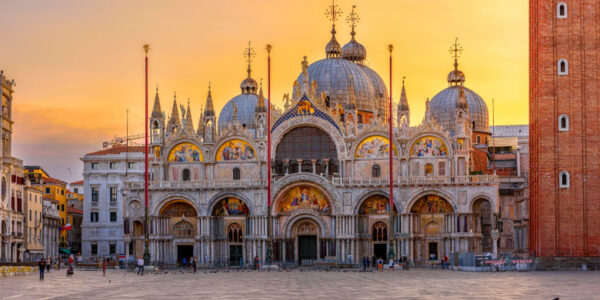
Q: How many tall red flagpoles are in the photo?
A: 3